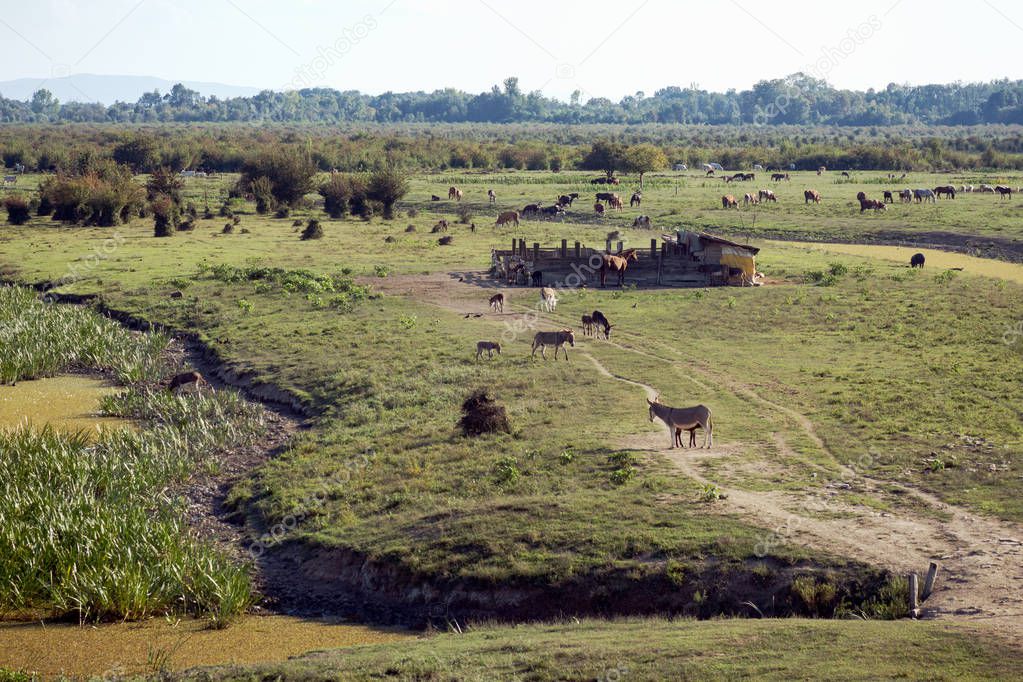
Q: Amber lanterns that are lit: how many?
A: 0